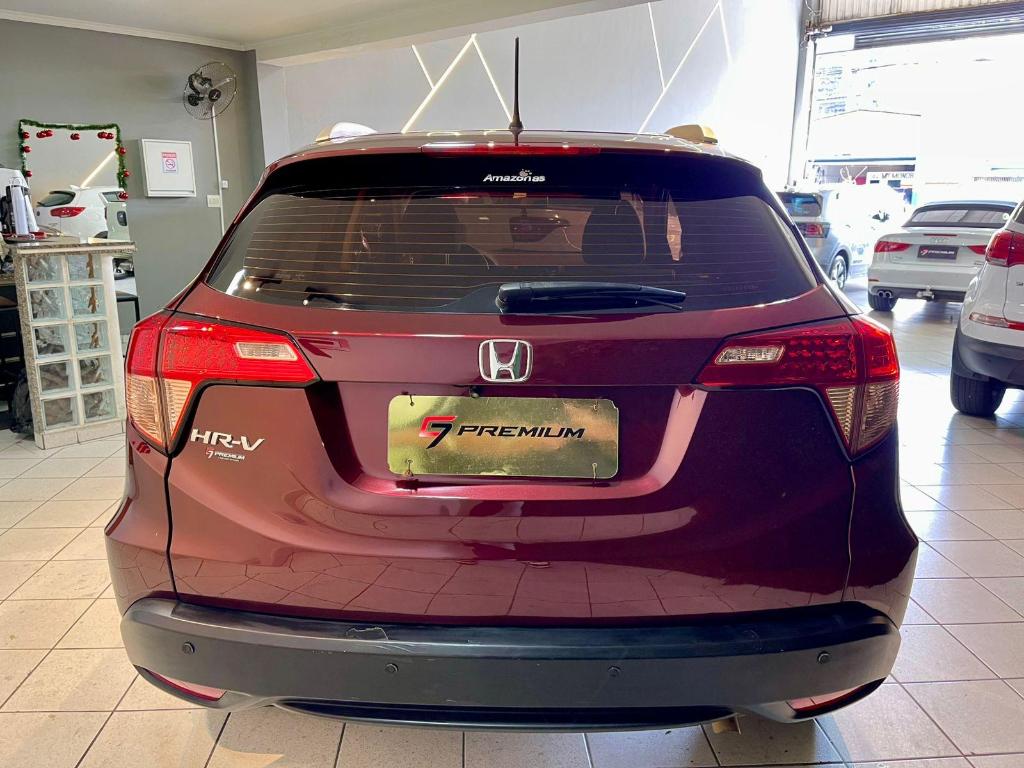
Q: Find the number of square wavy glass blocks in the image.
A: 10